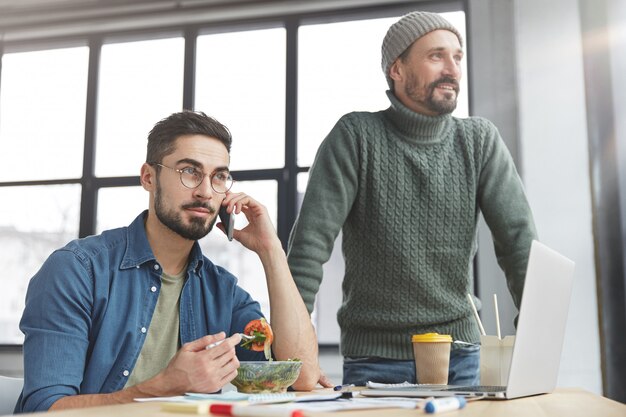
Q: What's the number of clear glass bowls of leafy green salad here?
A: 1